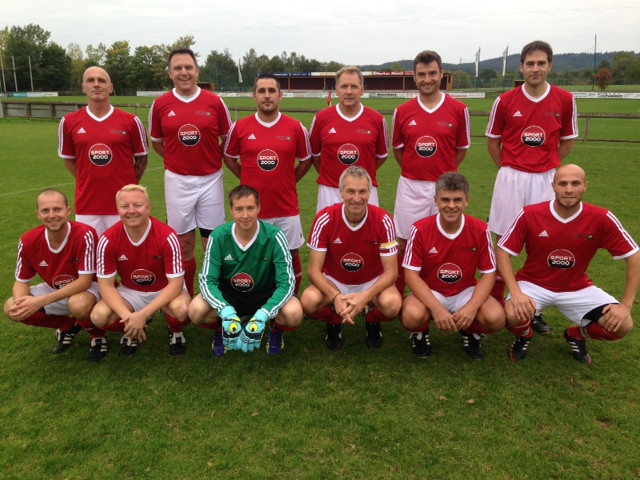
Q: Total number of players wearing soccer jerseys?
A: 12